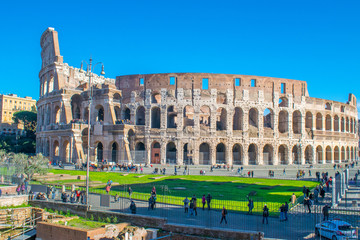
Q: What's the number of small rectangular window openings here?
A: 6